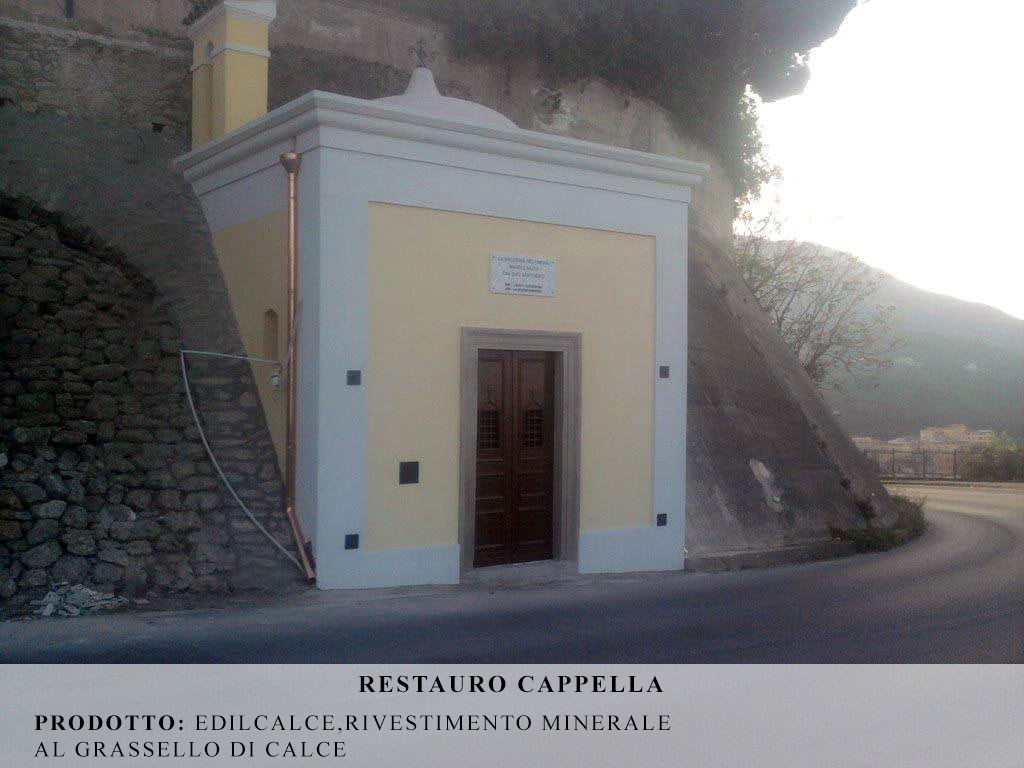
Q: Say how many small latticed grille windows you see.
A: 2